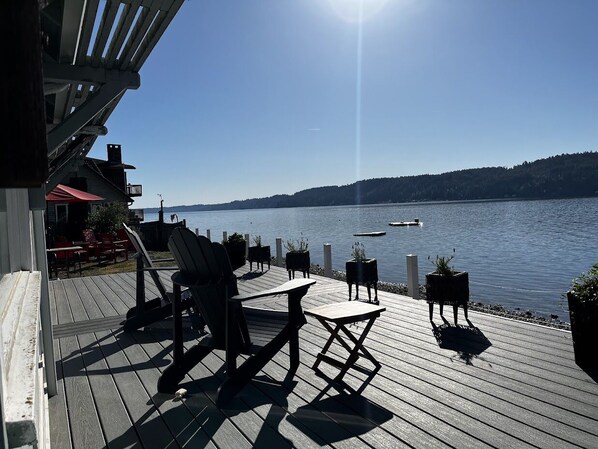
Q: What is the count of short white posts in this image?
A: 7